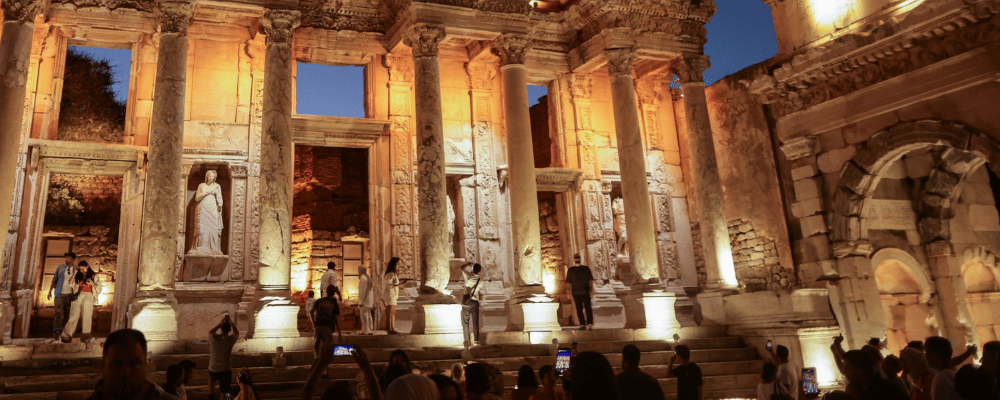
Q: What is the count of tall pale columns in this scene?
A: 7